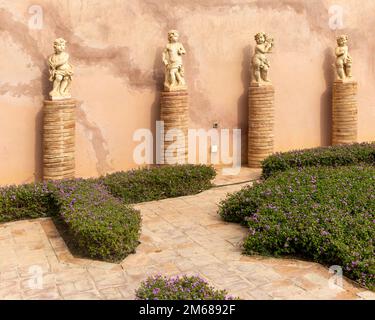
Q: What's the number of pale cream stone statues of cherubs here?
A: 4